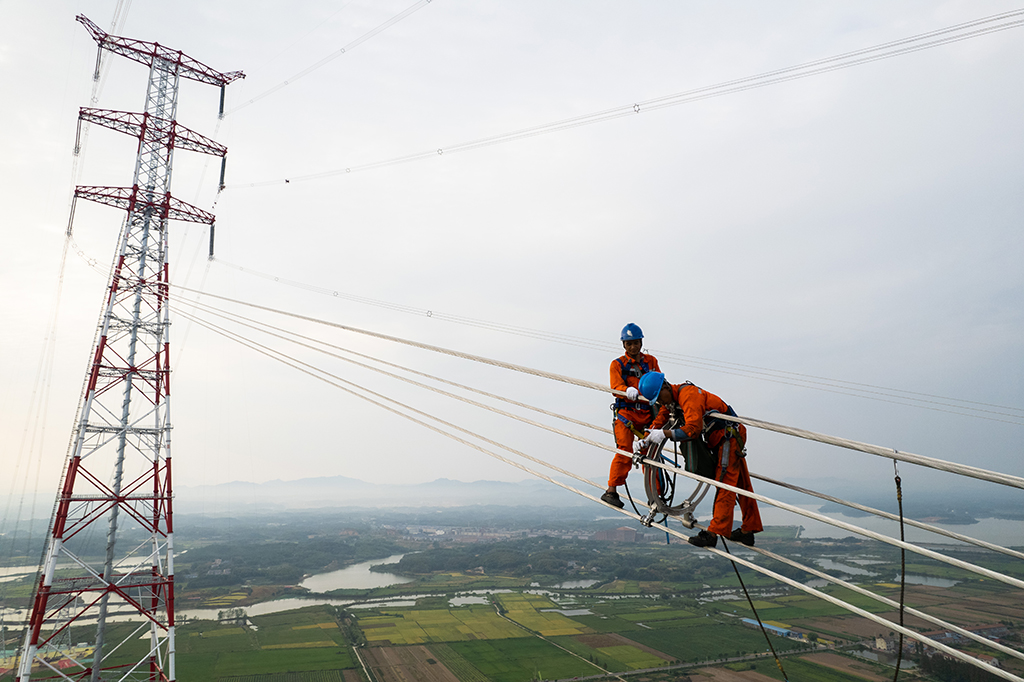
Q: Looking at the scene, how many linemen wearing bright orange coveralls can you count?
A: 2